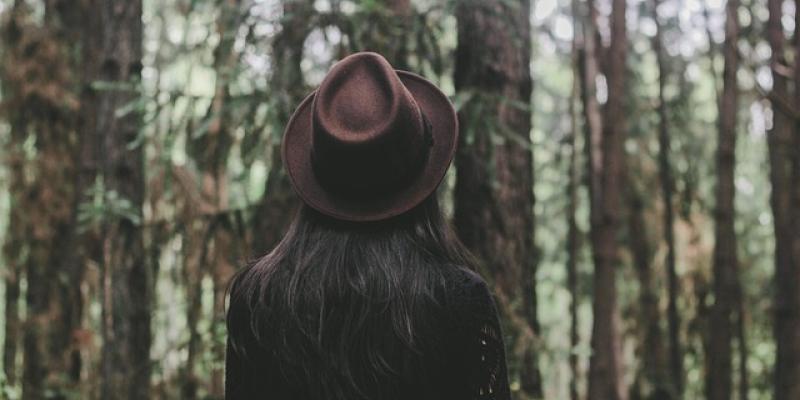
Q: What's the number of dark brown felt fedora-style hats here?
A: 1